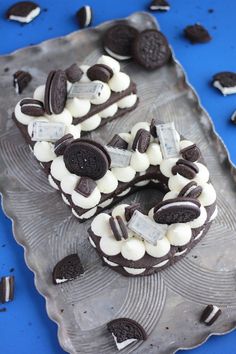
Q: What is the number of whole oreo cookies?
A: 12